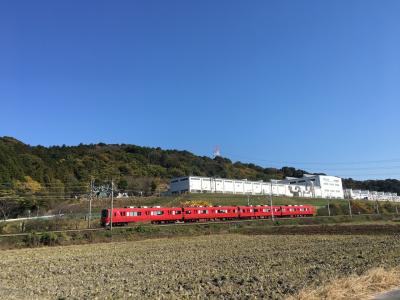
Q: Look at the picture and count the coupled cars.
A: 4